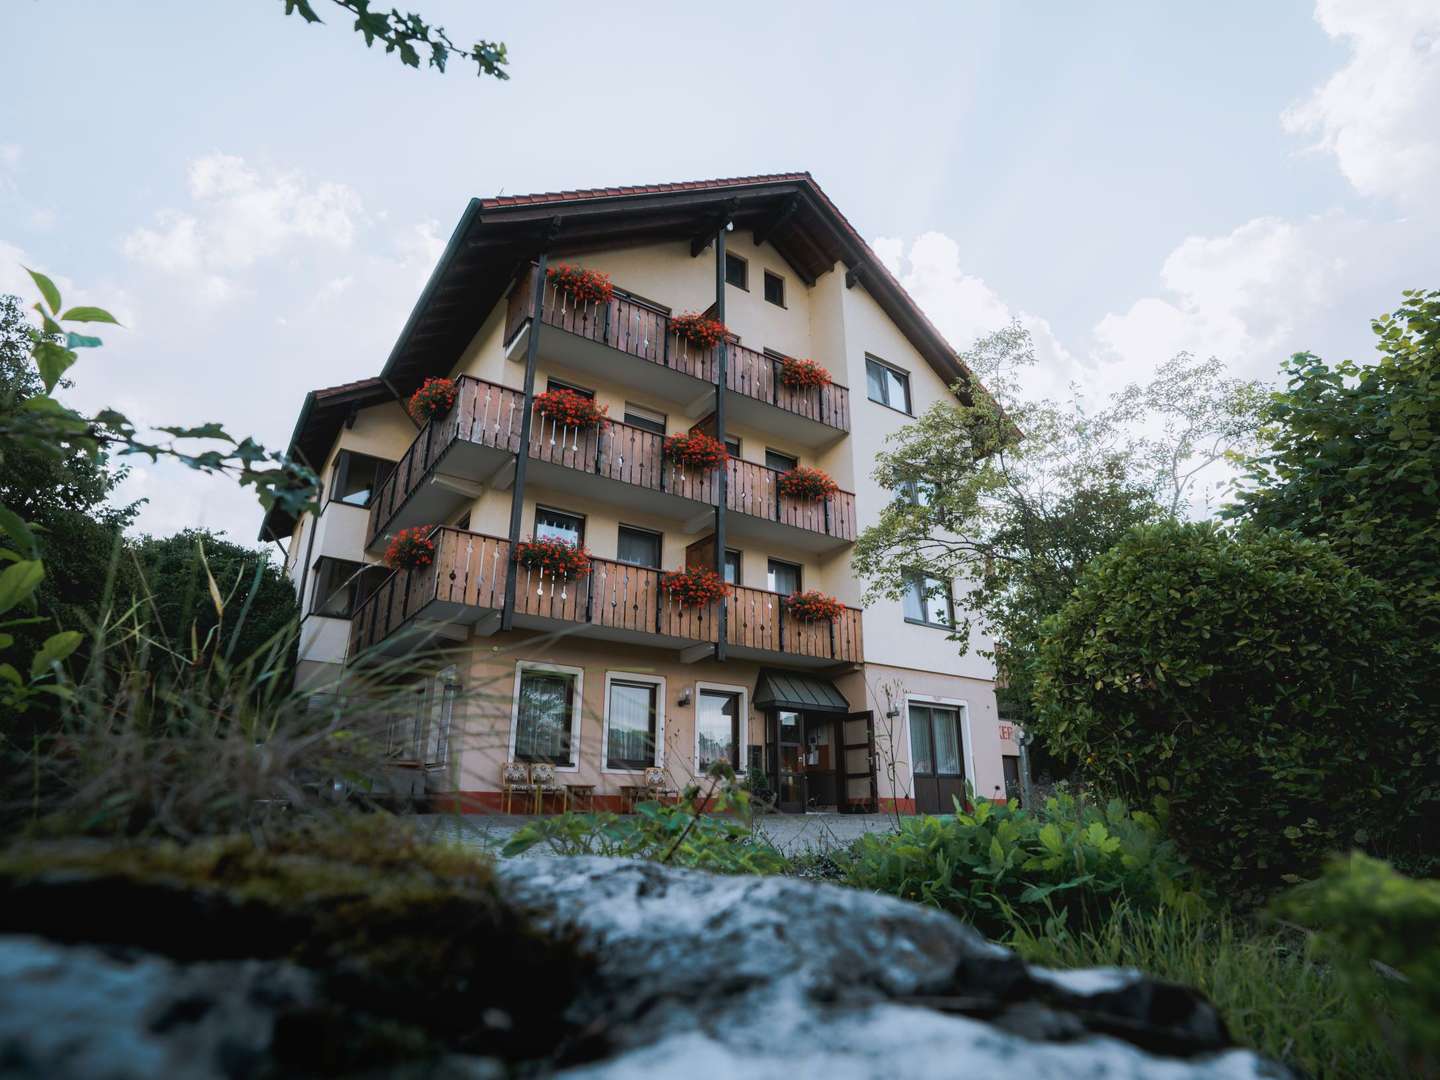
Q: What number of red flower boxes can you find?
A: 11